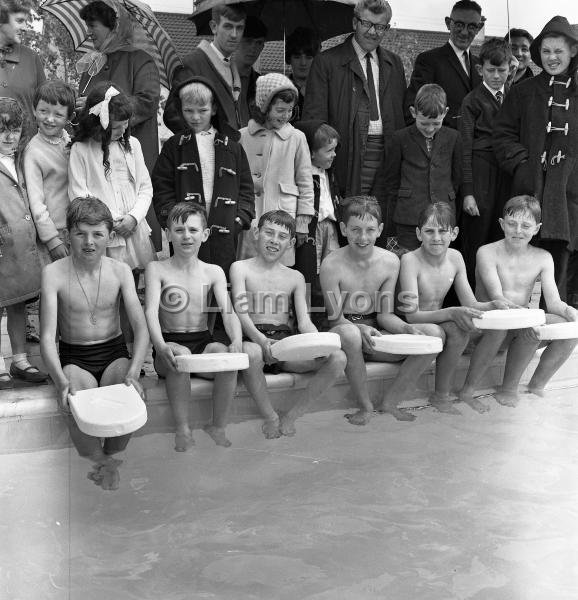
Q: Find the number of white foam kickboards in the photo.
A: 6